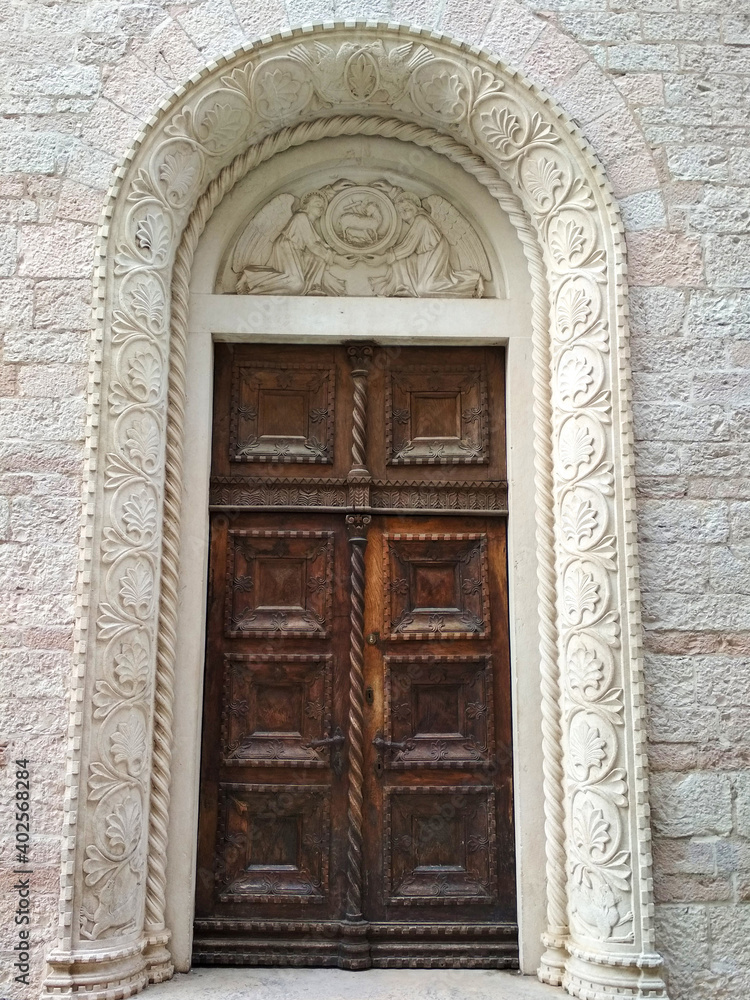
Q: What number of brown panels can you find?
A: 8